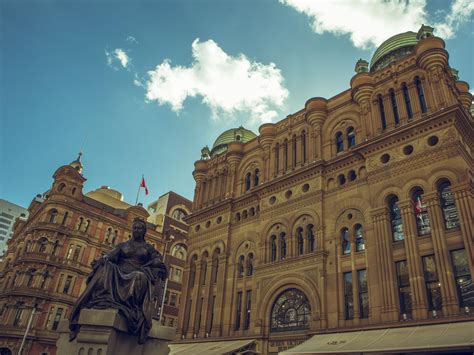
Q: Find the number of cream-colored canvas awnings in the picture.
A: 2